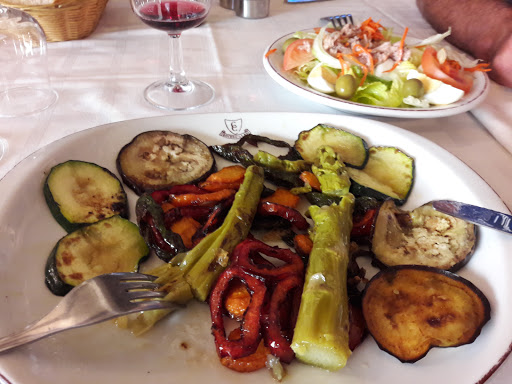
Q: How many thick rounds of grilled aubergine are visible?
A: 3